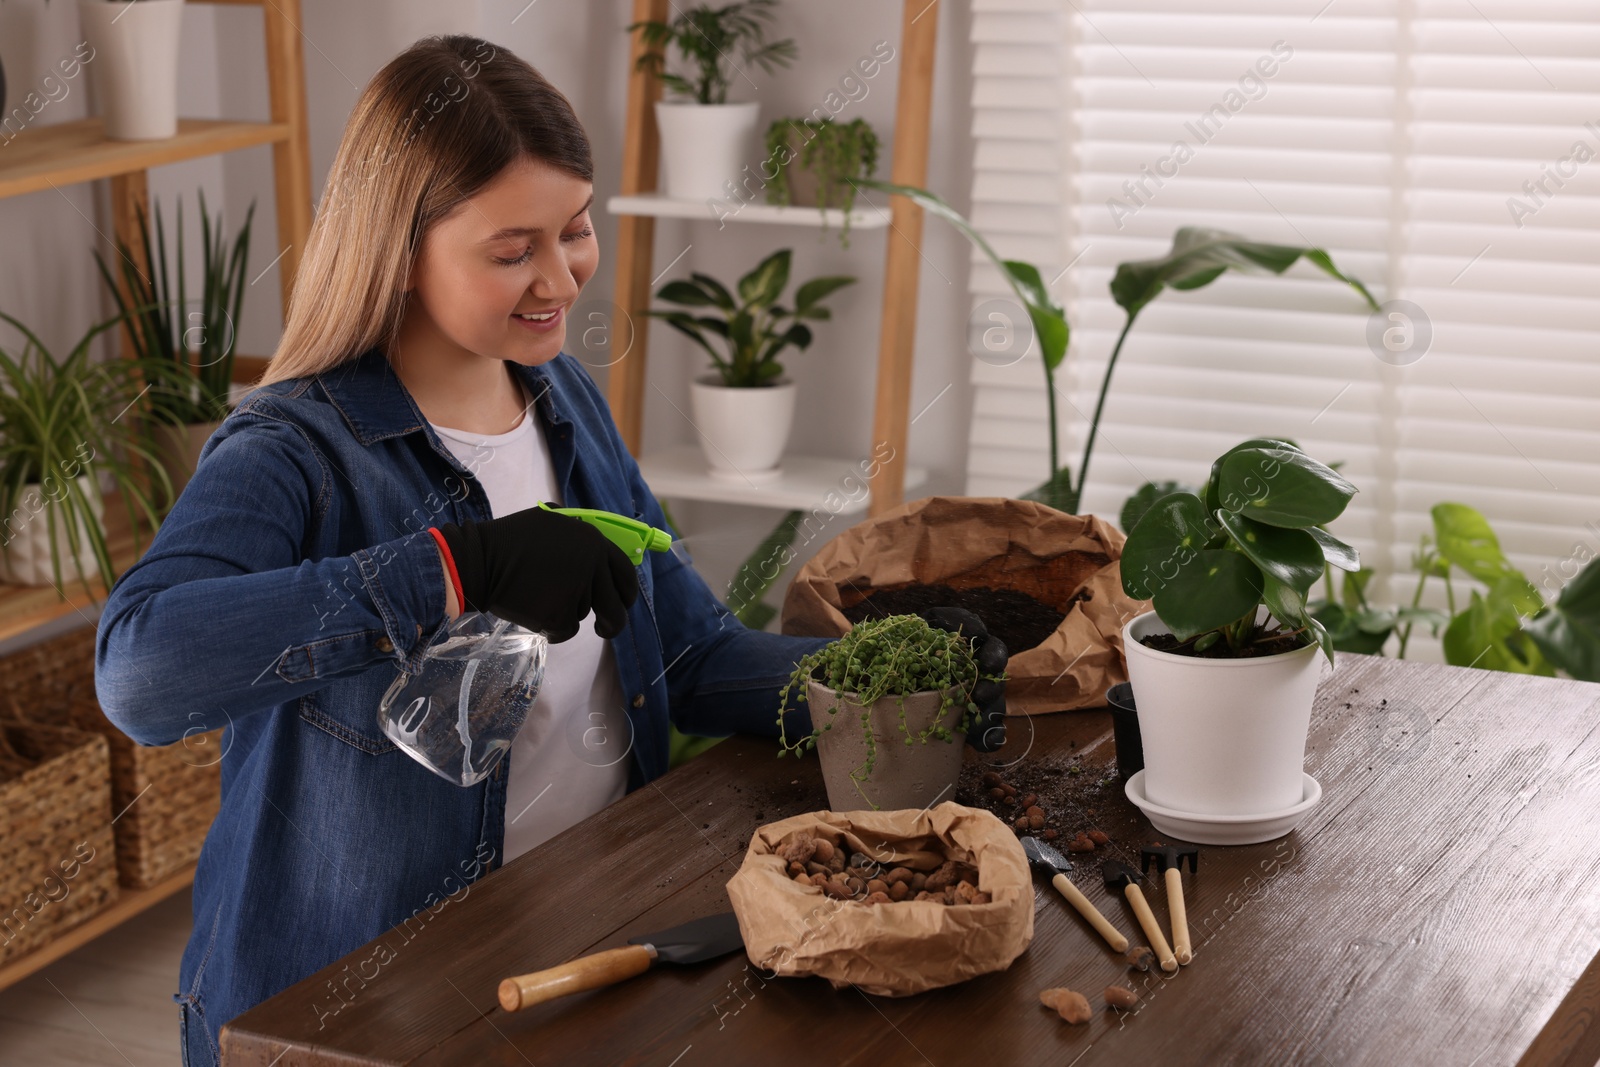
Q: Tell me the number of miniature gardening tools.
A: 3